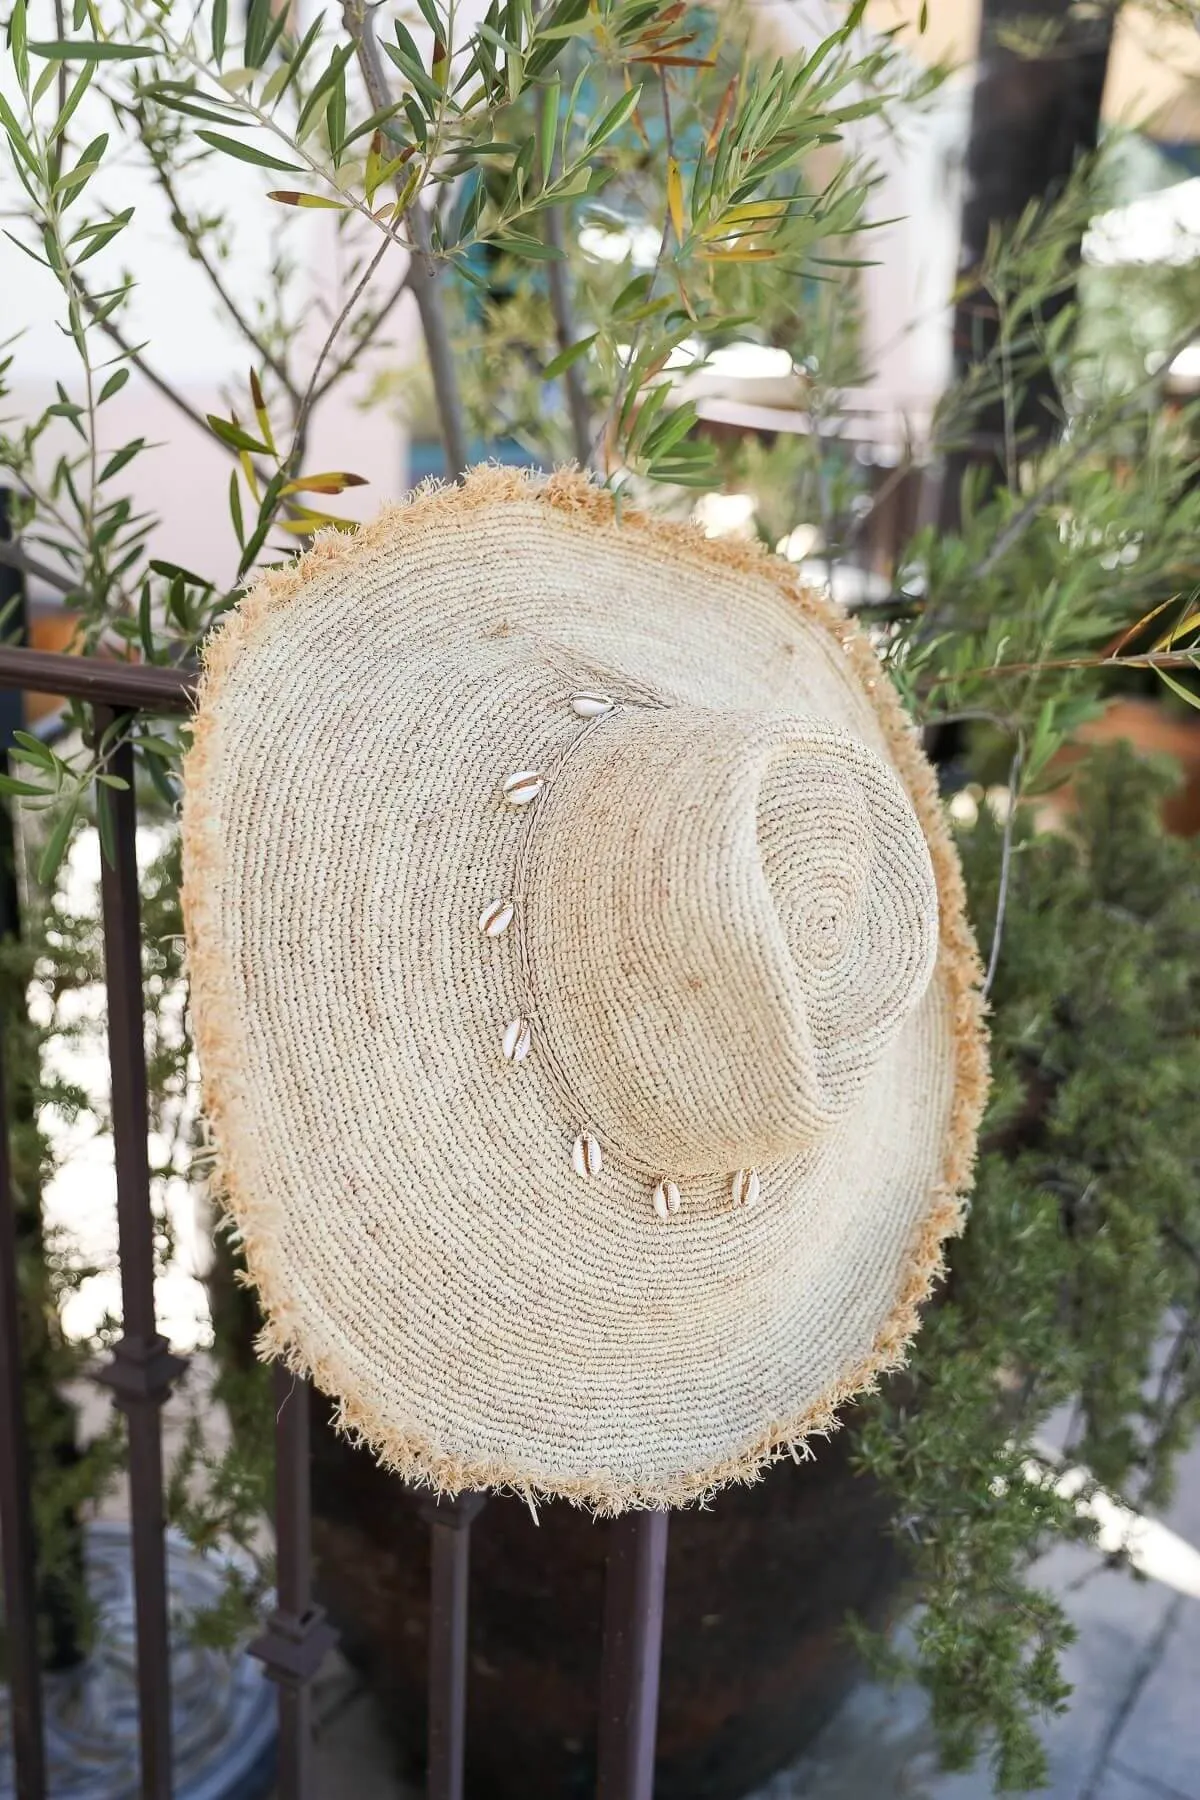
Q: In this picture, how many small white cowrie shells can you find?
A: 7